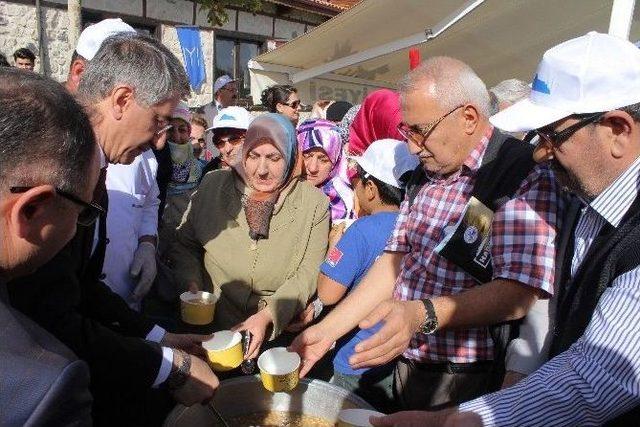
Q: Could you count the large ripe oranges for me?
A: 0